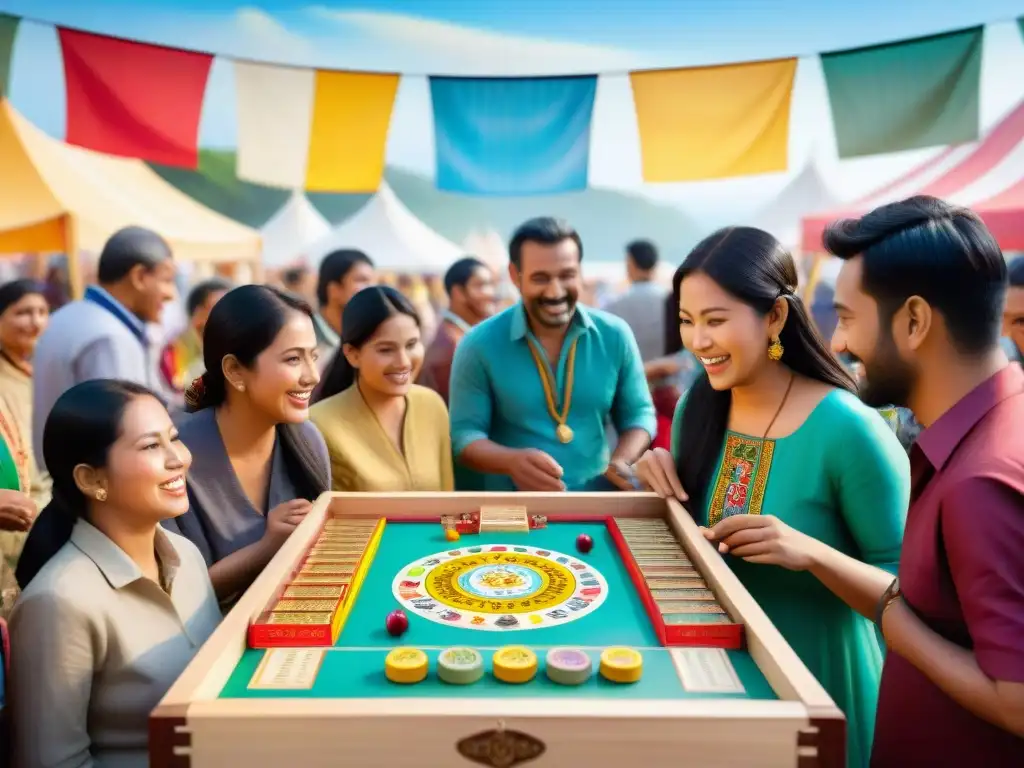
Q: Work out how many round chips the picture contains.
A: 5